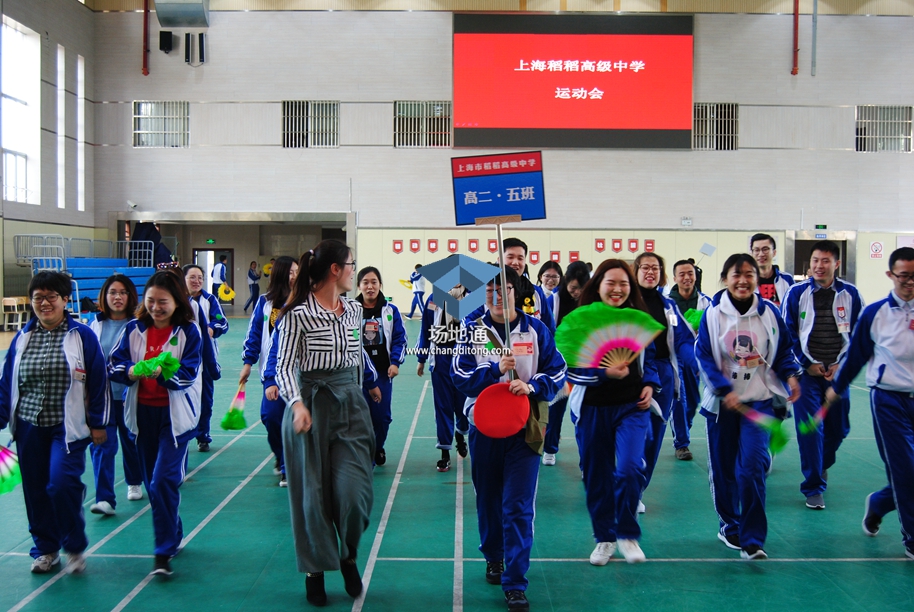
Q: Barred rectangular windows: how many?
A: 5